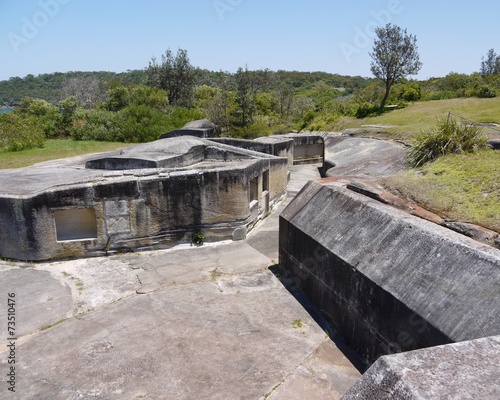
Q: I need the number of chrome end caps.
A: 0